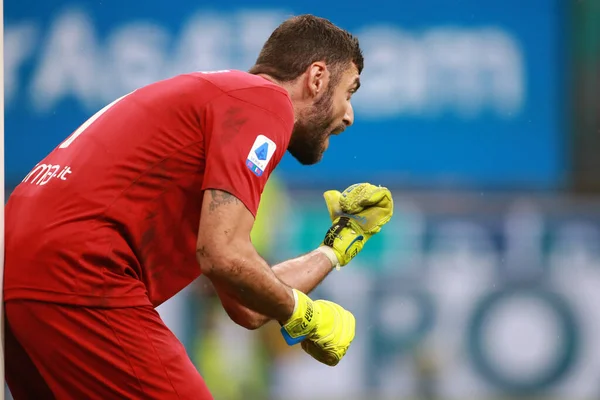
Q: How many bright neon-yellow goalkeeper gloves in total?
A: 2